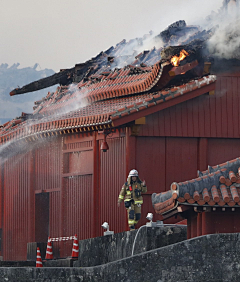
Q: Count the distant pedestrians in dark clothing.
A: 0